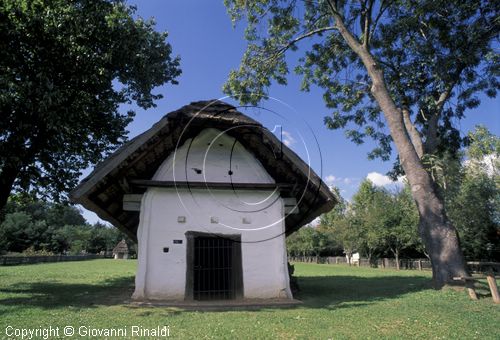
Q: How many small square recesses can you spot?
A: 3